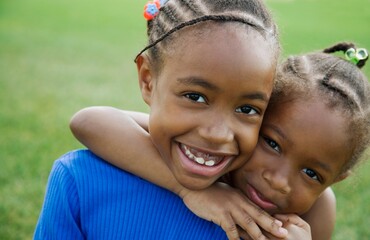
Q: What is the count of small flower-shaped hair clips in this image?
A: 1